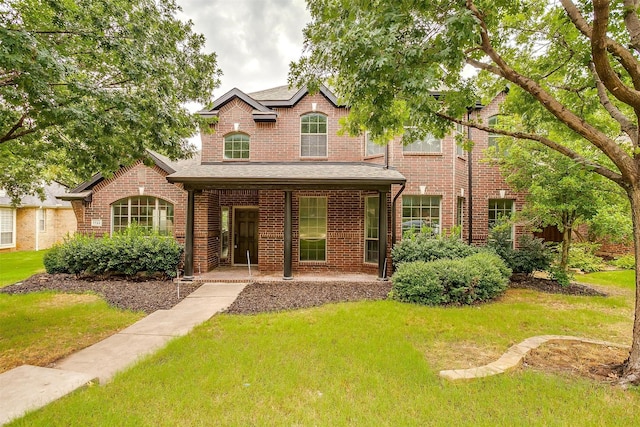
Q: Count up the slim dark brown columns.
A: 3